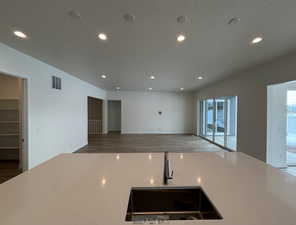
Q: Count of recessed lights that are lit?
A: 10